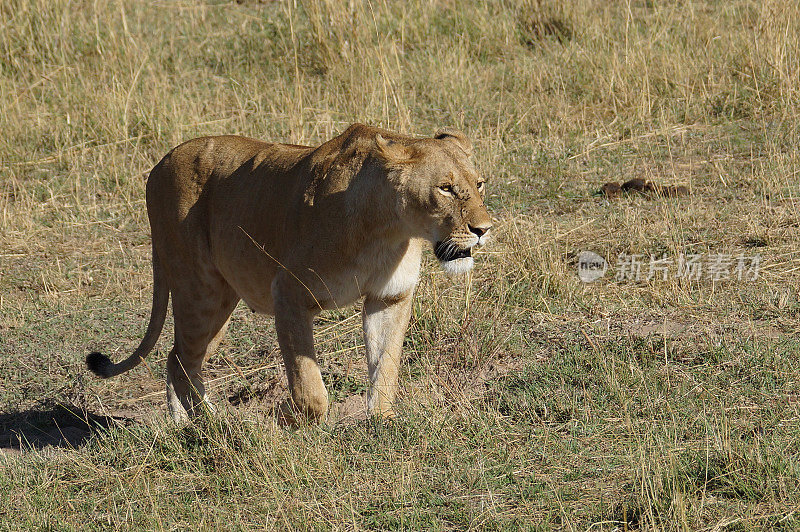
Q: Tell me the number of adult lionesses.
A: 1